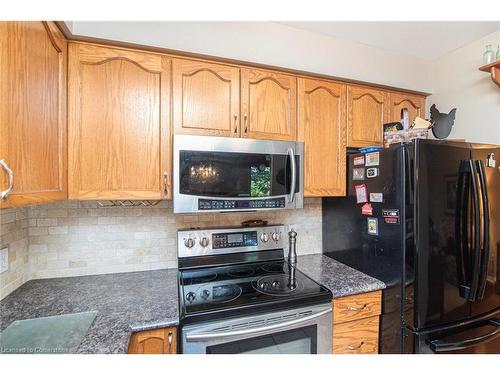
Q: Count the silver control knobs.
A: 4